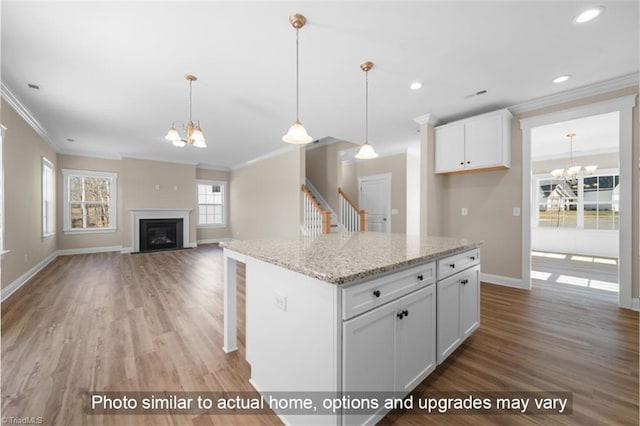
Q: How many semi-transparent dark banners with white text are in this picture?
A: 1